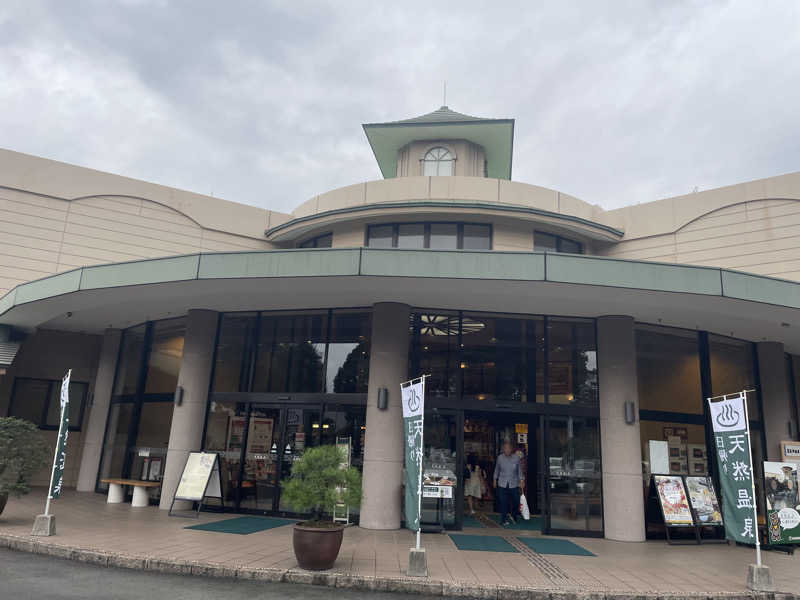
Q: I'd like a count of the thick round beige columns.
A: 5